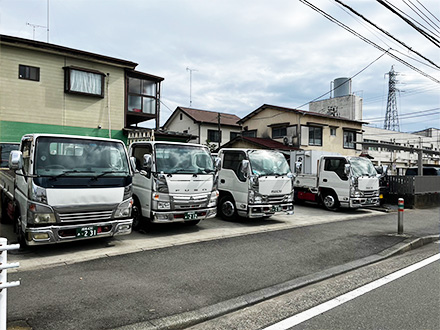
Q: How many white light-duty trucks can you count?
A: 4